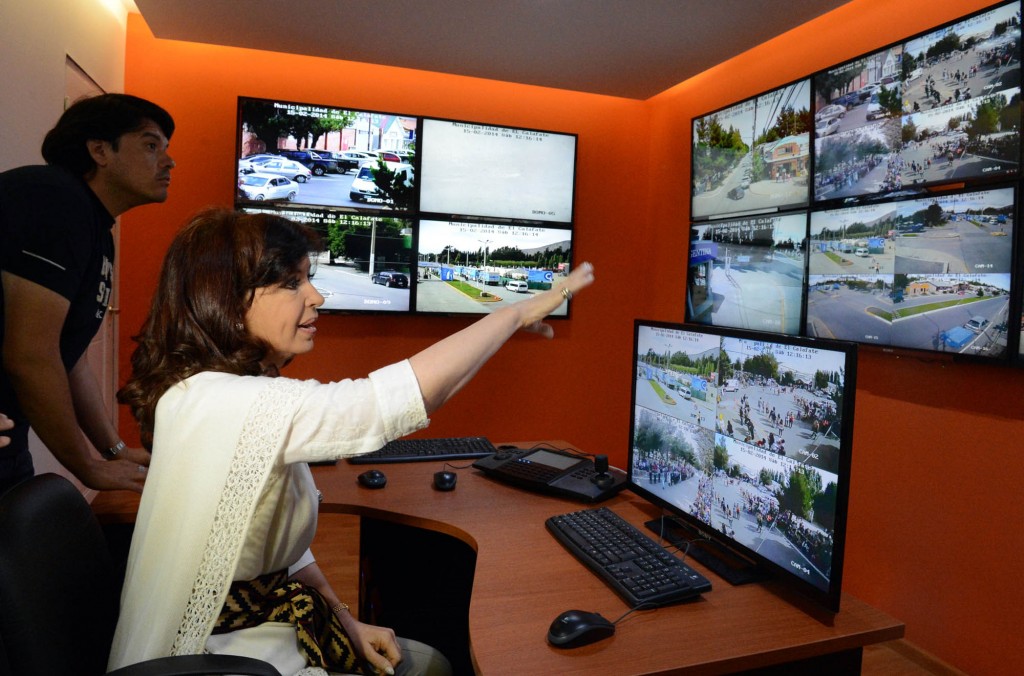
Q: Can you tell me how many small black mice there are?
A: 3